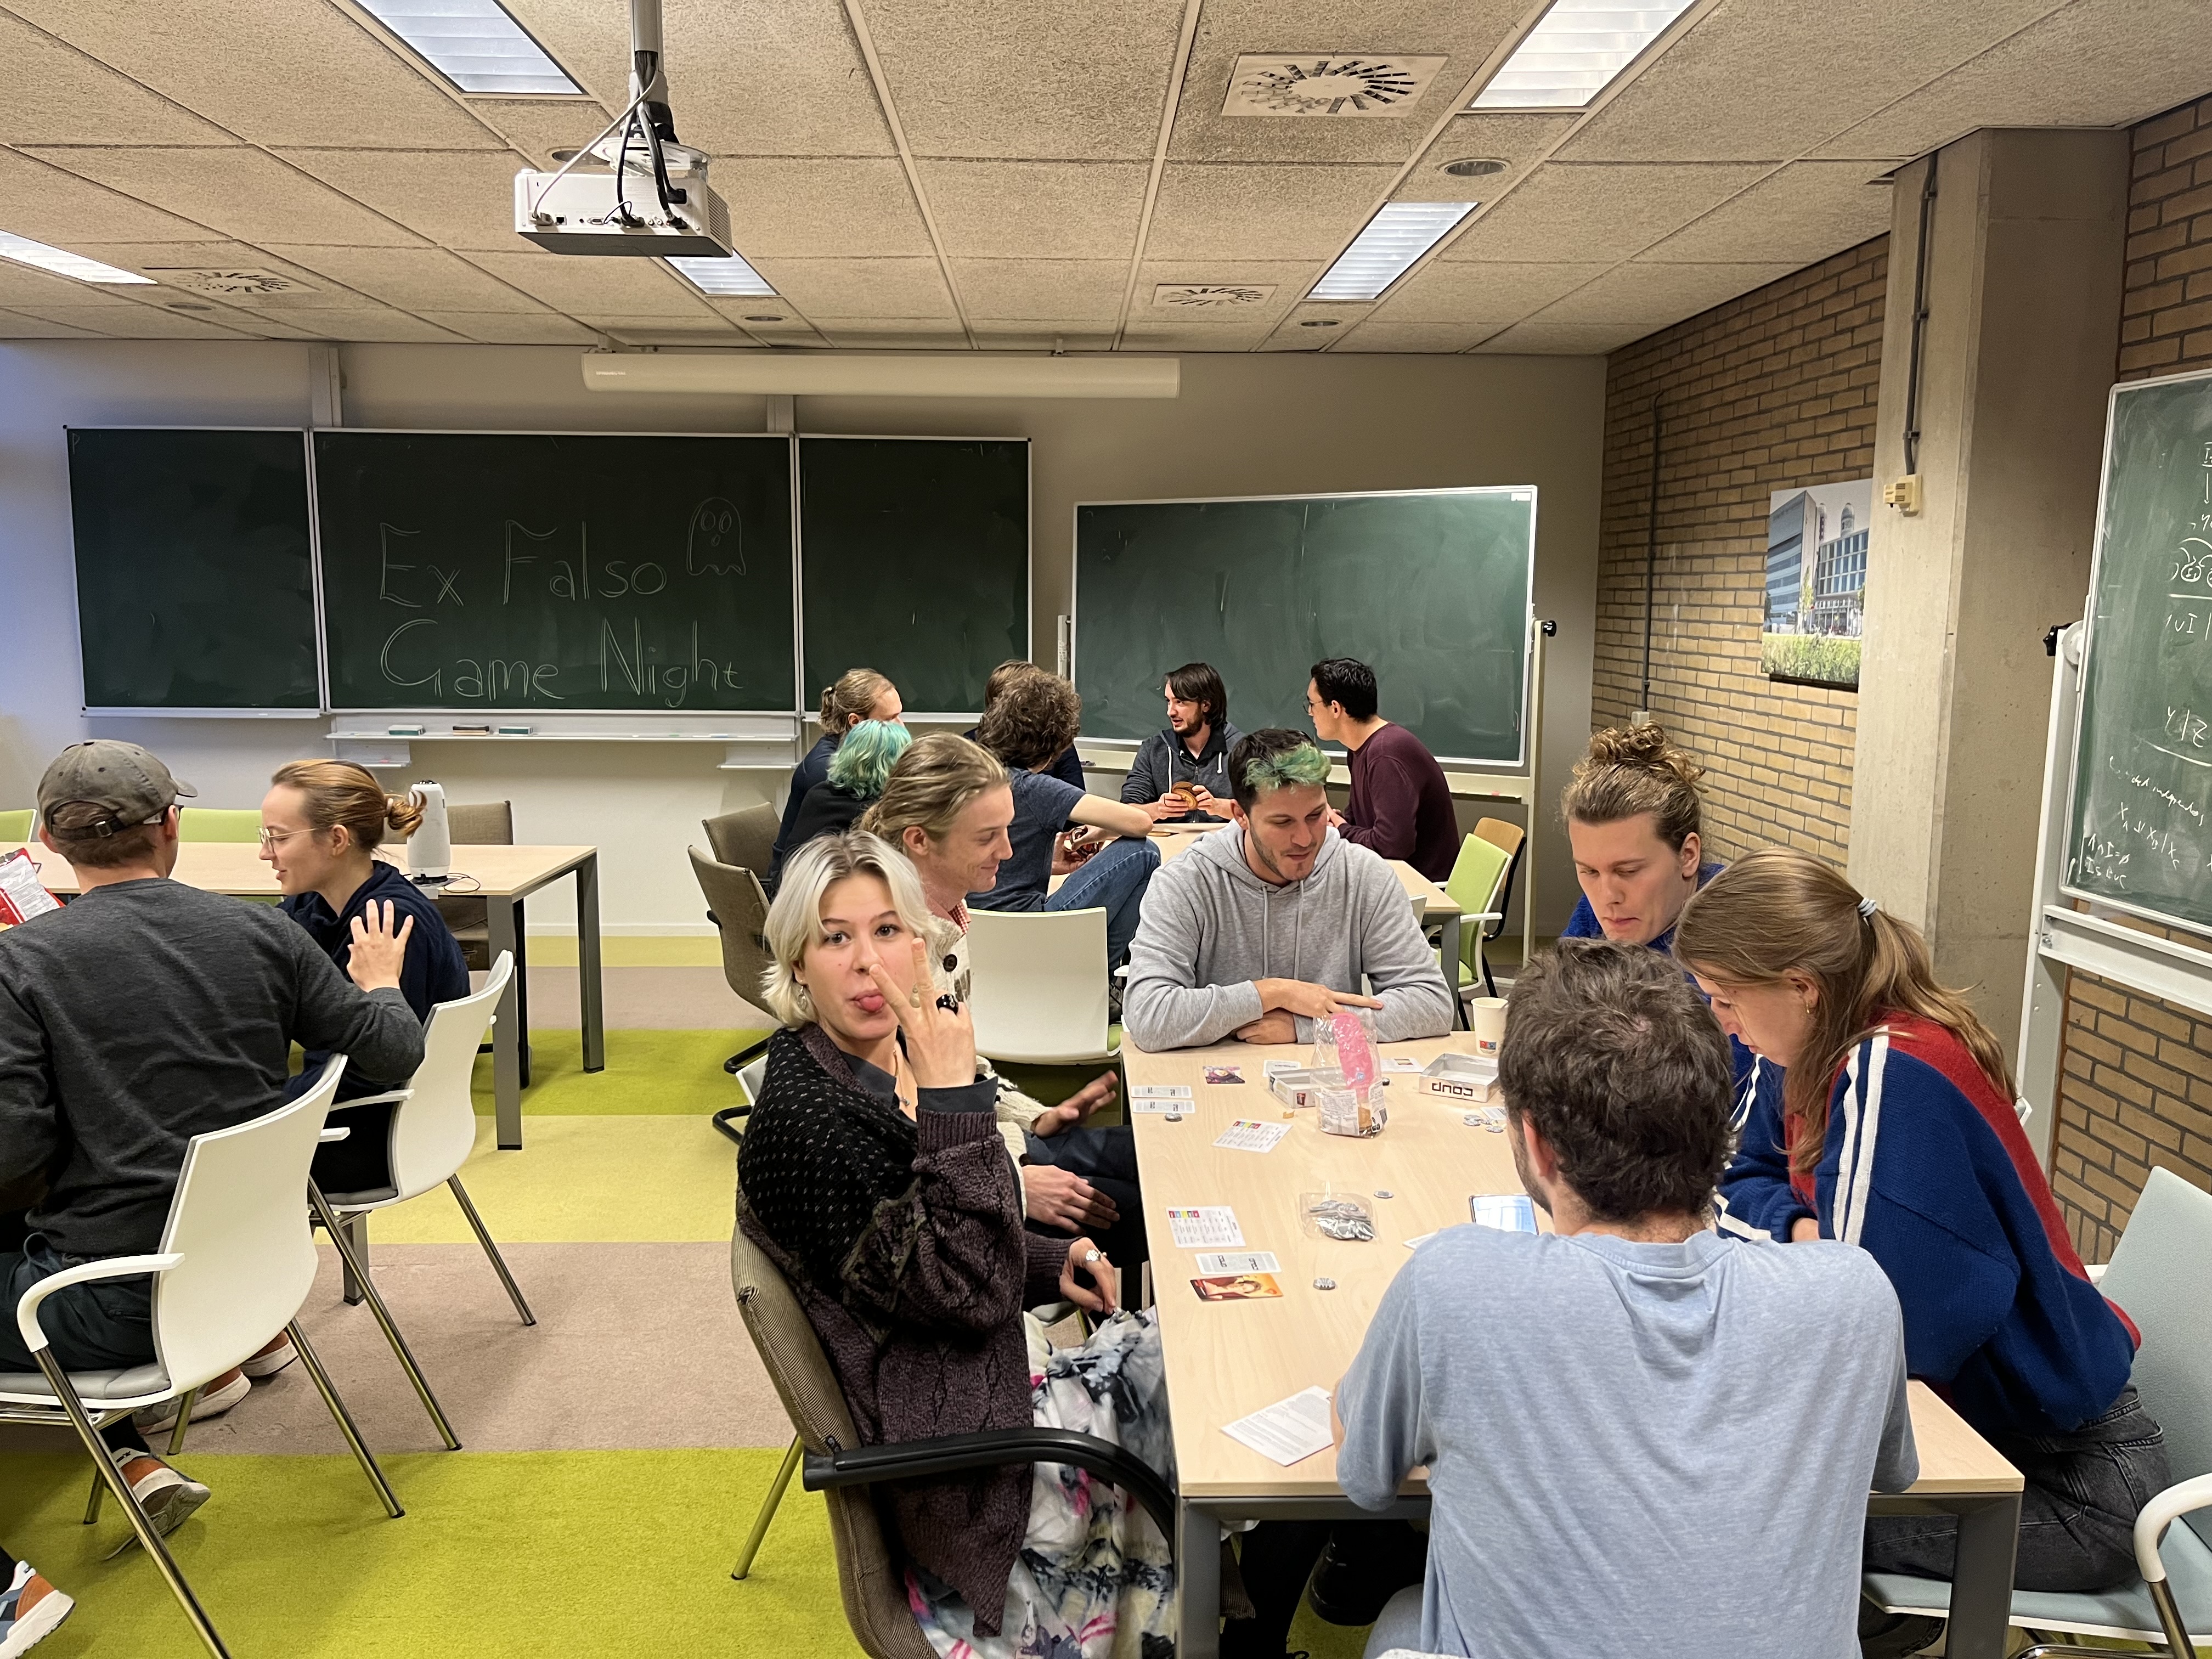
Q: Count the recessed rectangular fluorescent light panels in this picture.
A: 5